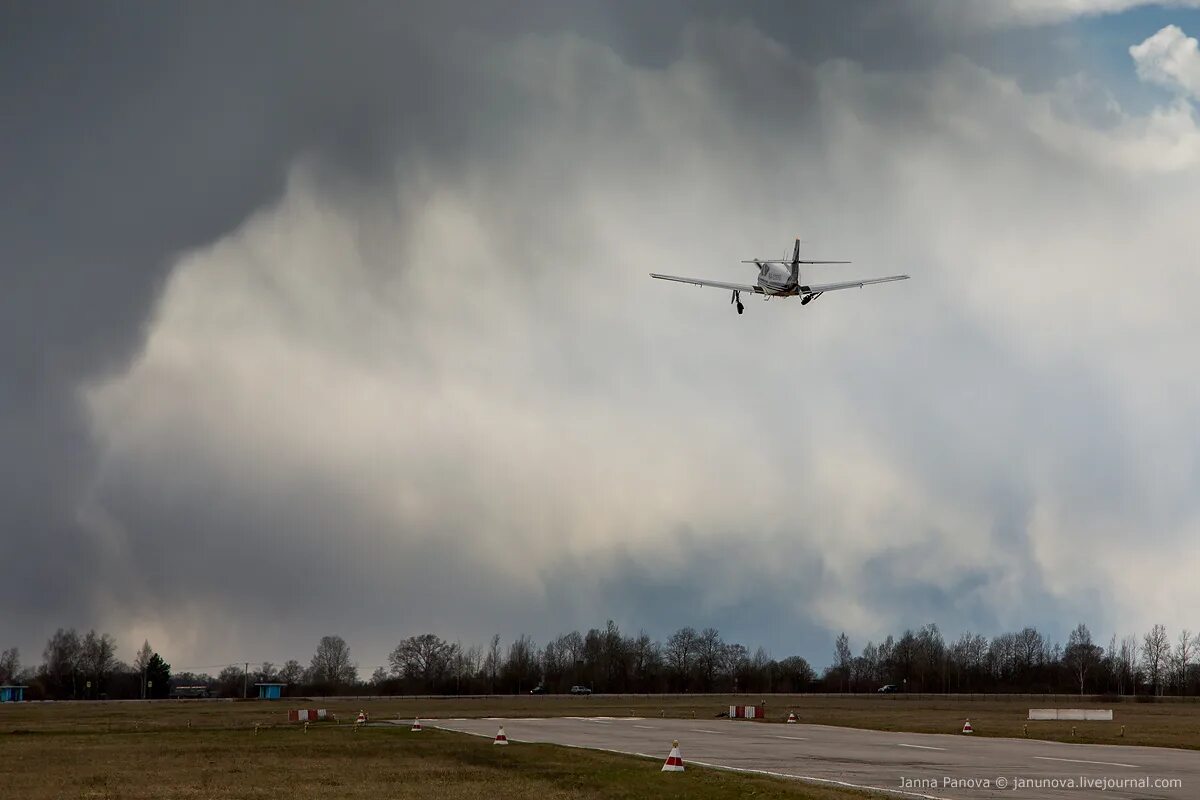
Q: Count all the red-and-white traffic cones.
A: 6